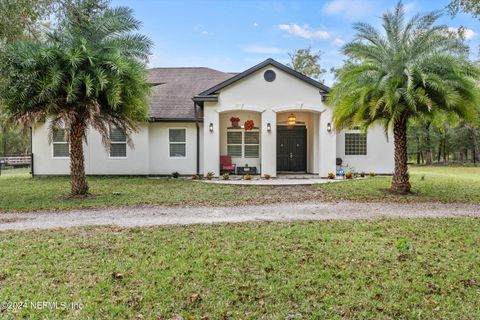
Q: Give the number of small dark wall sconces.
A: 3